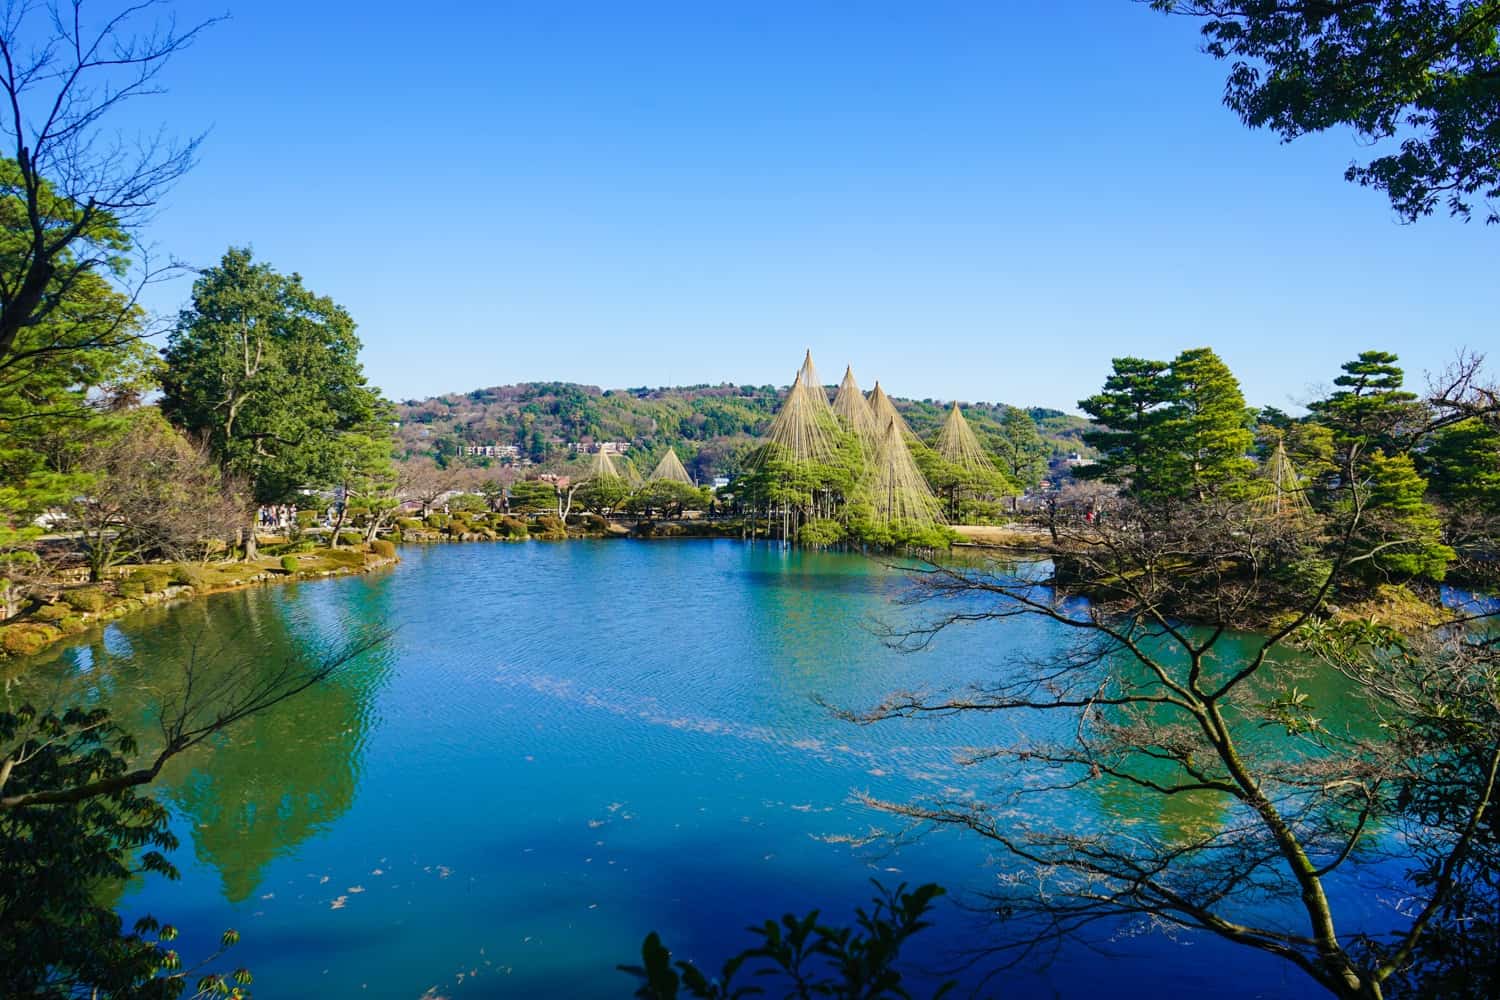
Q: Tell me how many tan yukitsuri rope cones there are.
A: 9